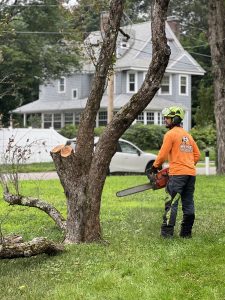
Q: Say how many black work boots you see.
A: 2